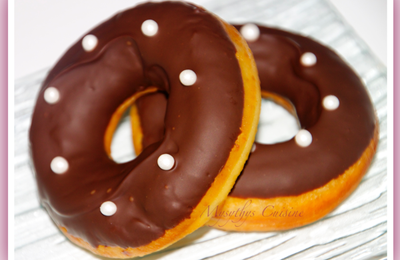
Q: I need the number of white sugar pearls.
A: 11